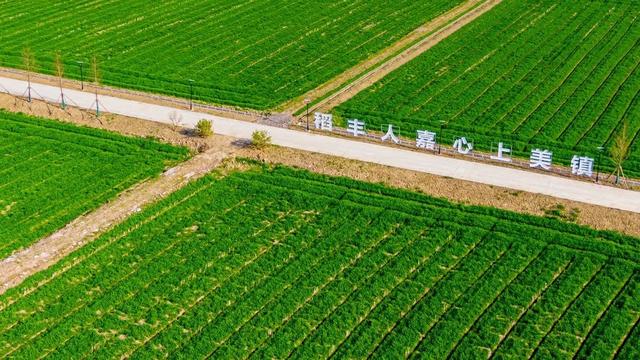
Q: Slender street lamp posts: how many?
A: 5